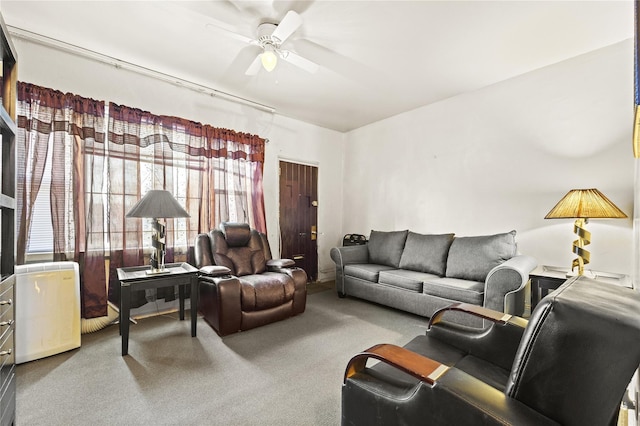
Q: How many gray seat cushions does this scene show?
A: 3